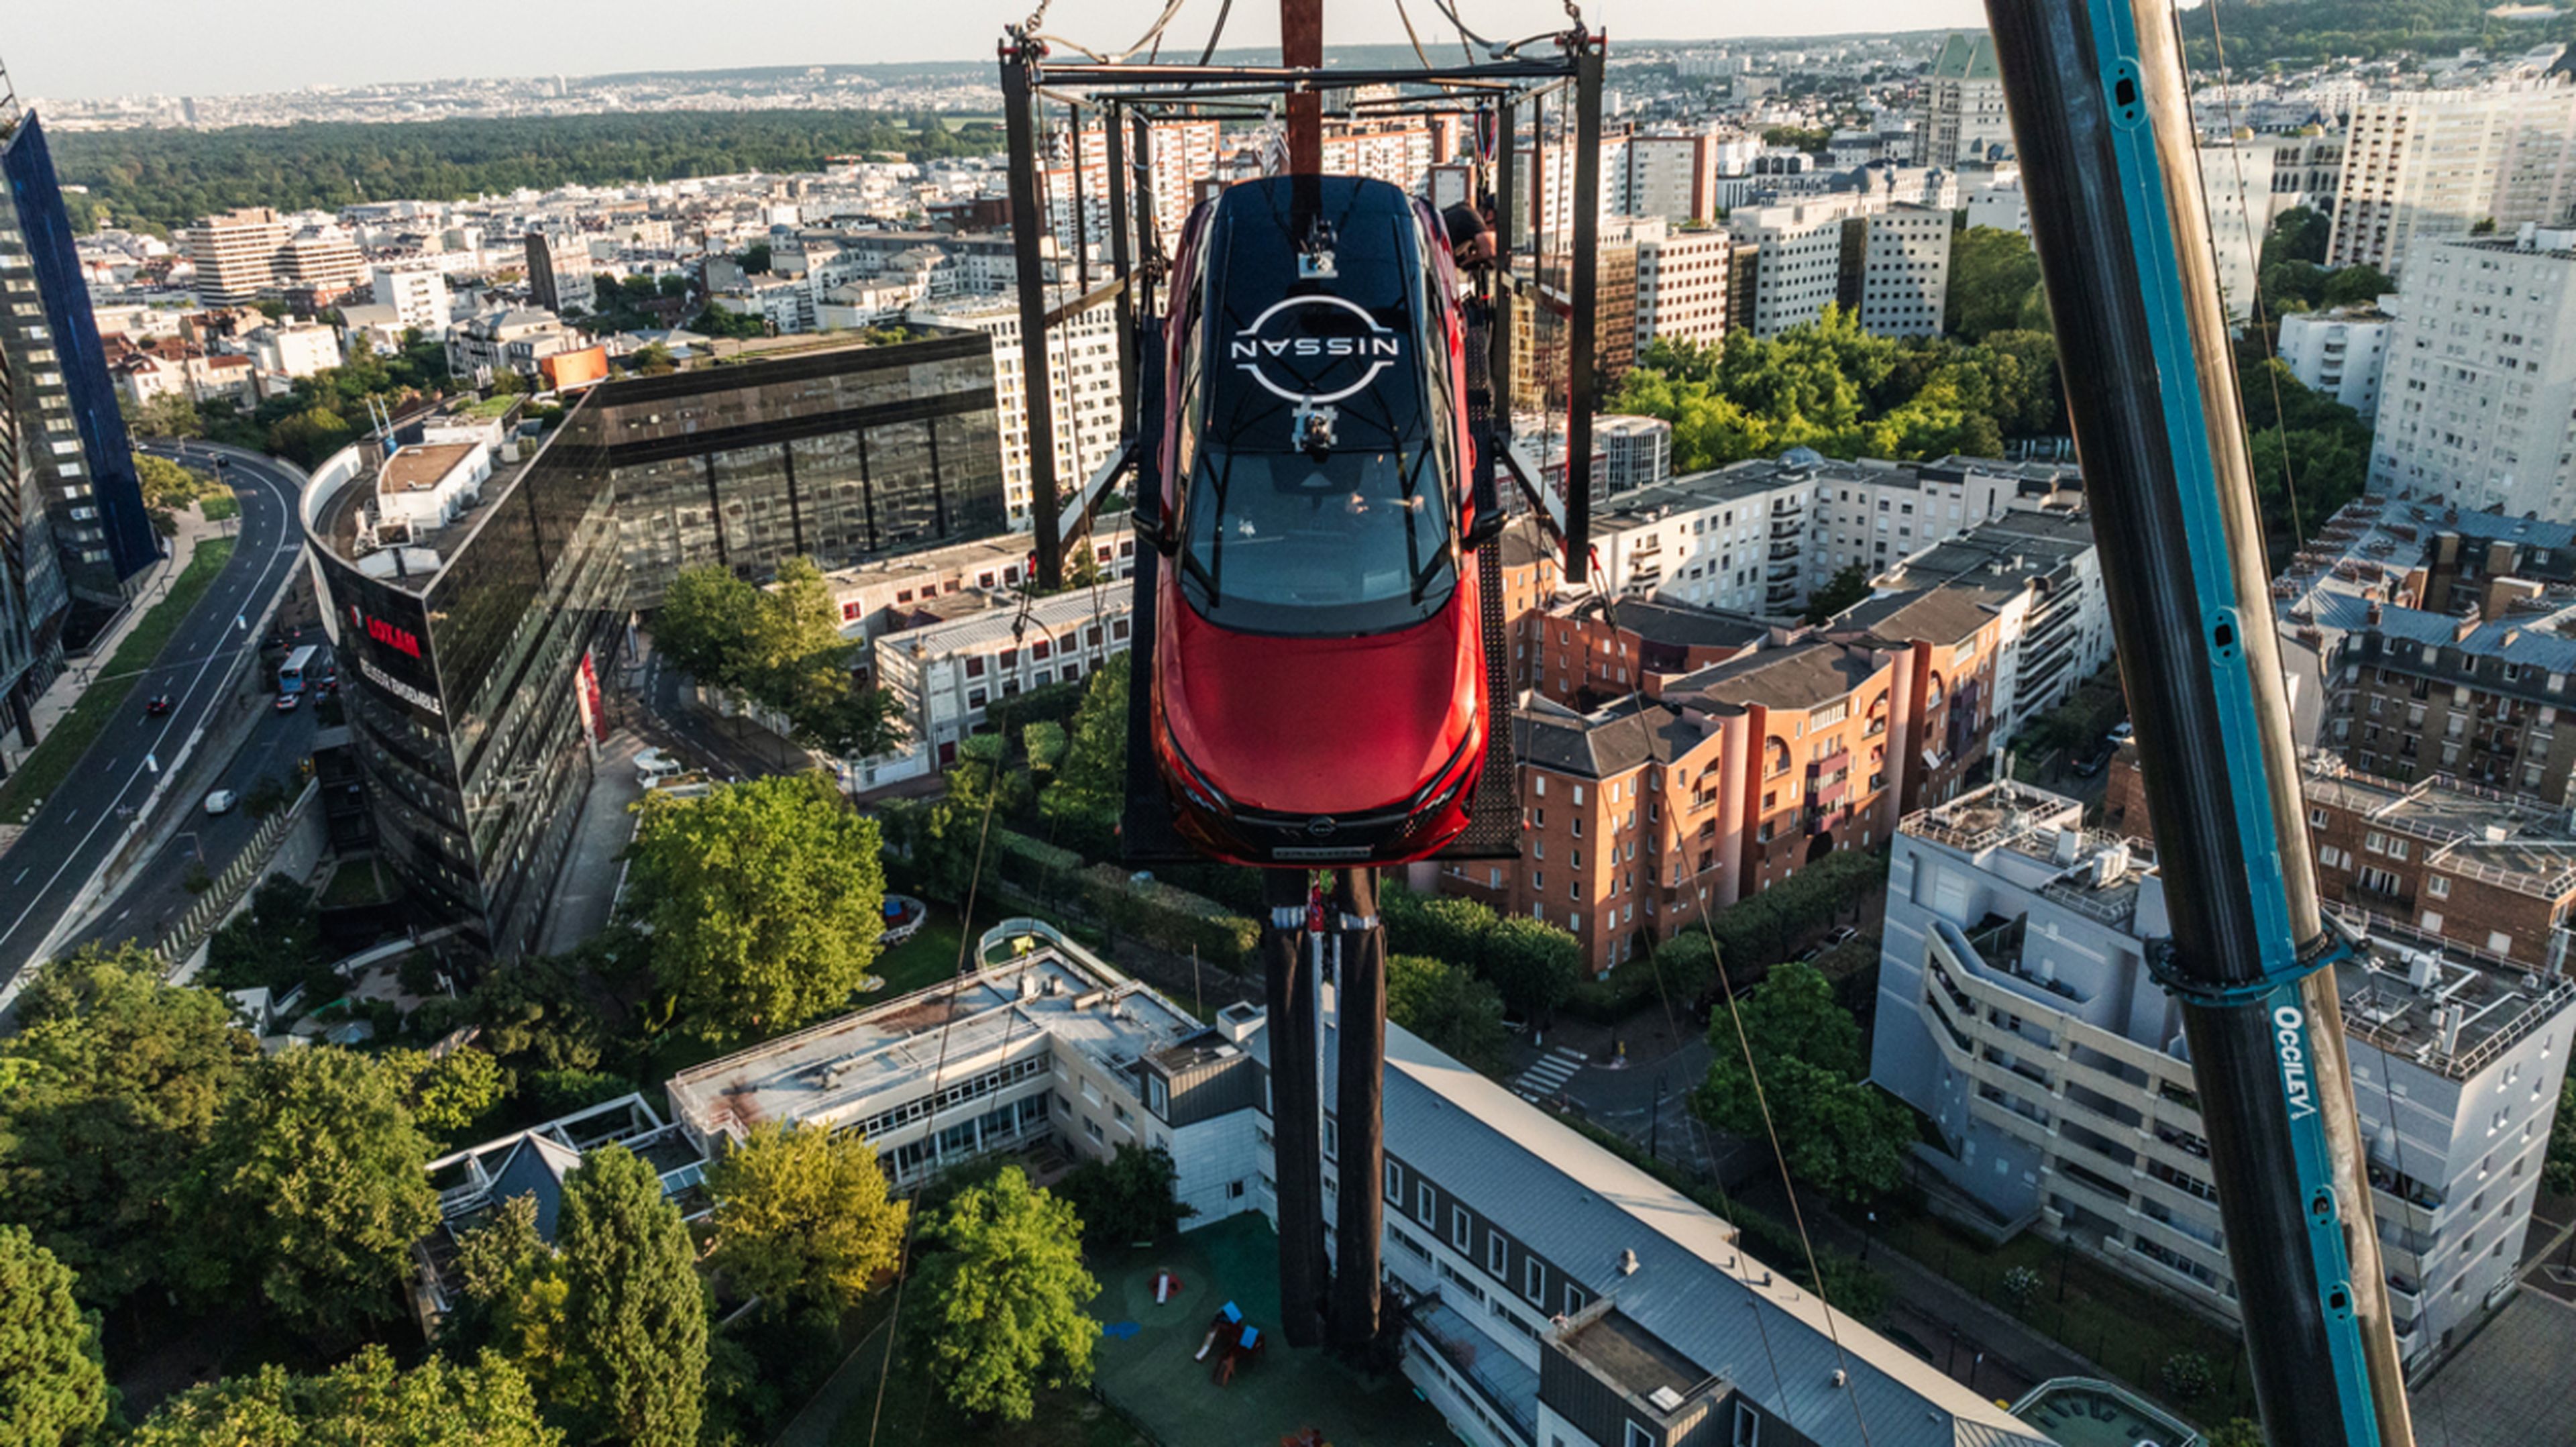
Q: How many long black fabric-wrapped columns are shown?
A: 2